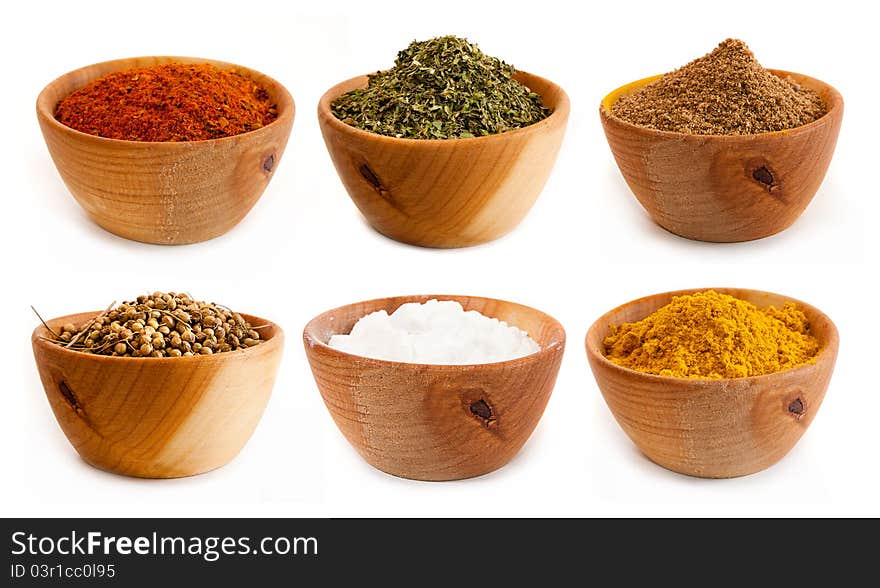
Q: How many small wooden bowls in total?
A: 6